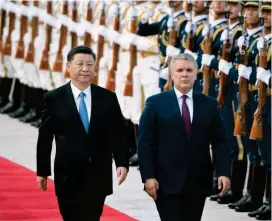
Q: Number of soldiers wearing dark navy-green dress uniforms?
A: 6